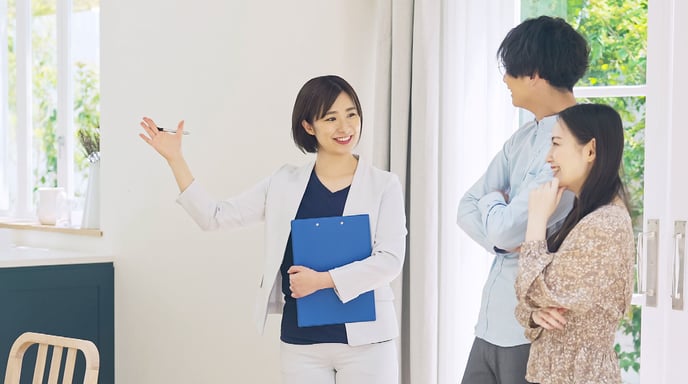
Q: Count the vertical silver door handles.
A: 2